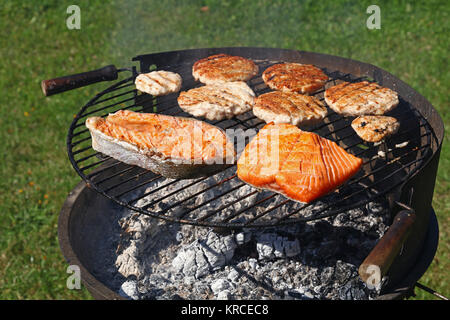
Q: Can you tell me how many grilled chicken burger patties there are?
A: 7